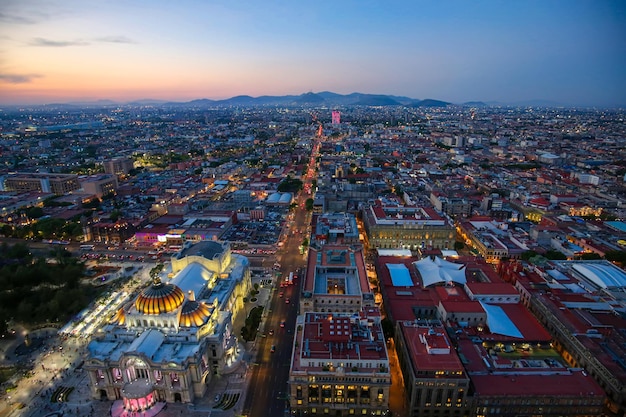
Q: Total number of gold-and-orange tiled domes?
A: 3